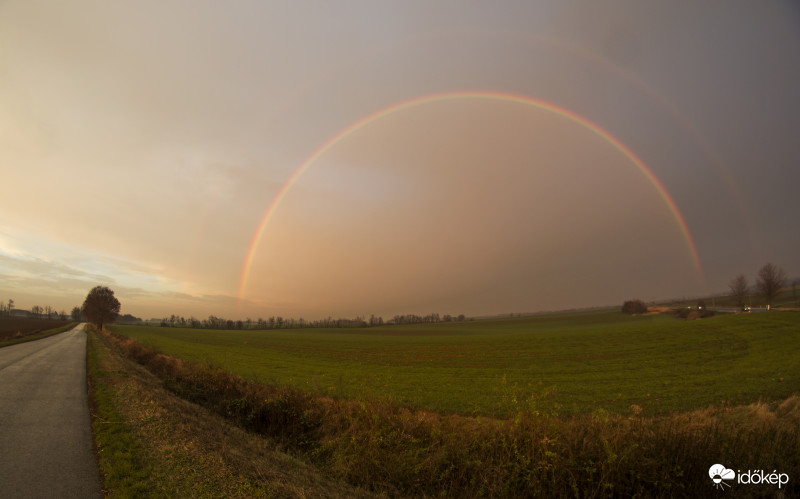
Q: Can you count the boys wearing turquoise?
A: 0